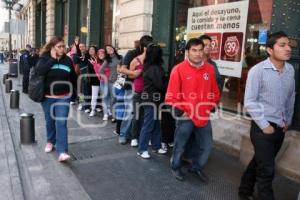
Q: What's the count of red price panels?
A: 2